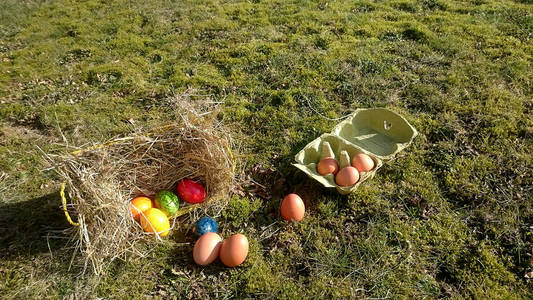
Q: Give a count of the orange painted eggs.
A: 1